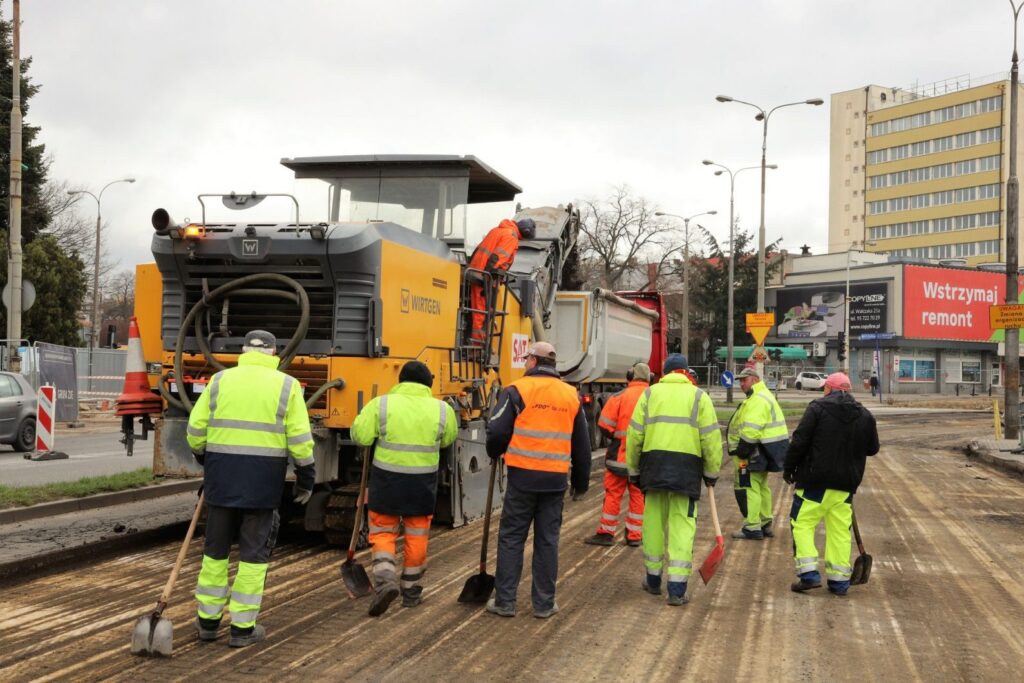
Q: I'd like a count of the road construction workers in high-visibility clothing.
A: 8